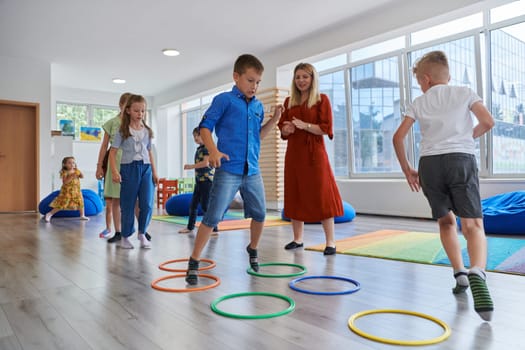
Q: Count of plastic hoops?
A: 6